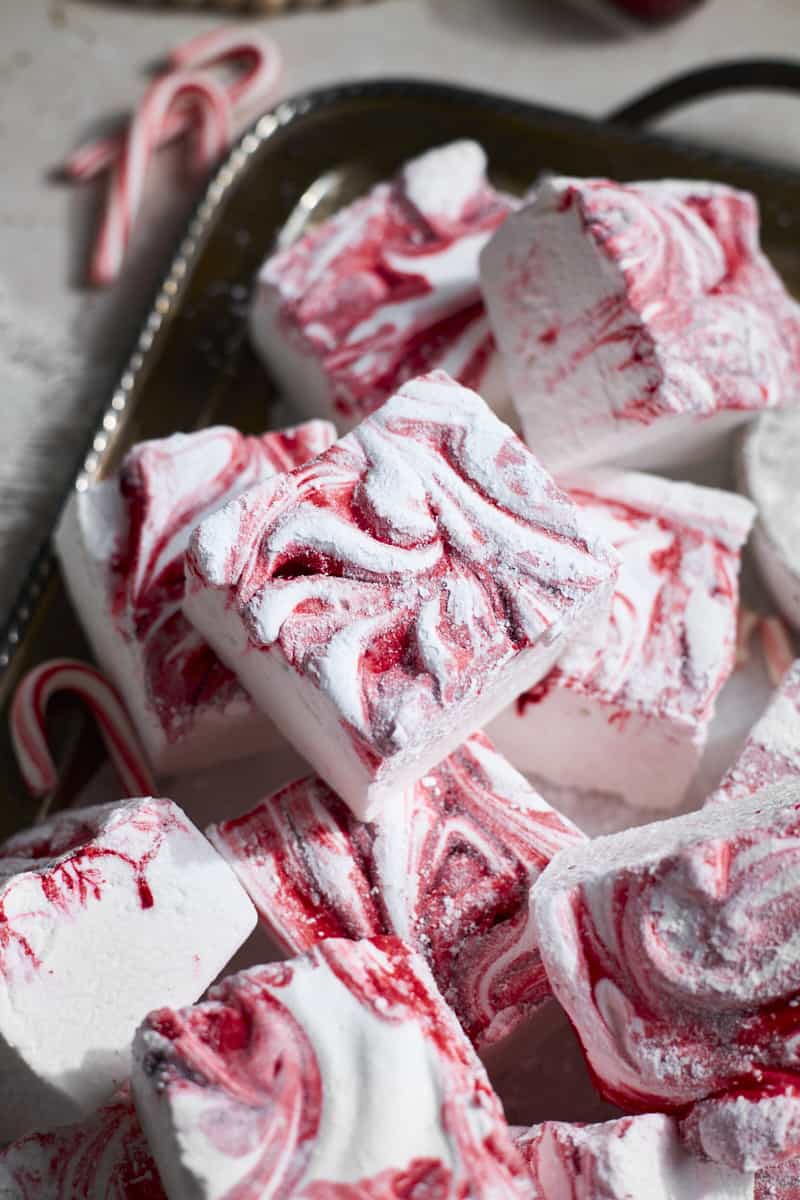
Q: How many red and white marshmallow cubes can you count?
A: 12